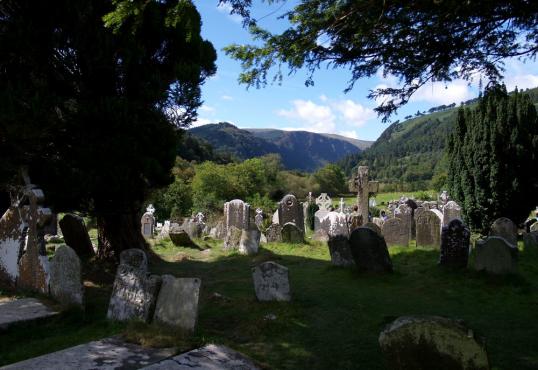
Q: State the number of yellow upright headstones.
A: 0